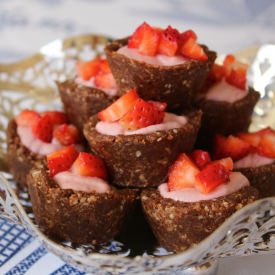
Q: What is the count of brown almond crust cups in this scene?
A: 8